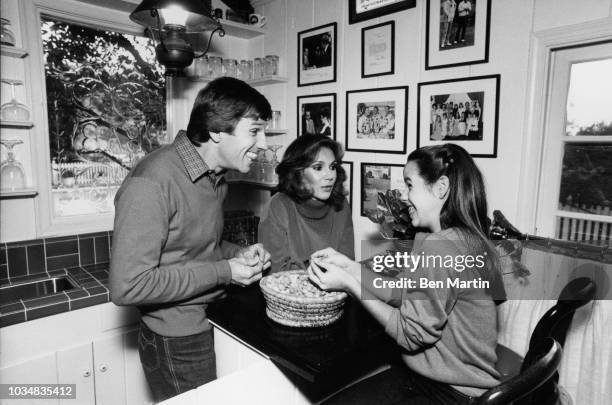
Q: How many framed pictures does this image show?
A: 9